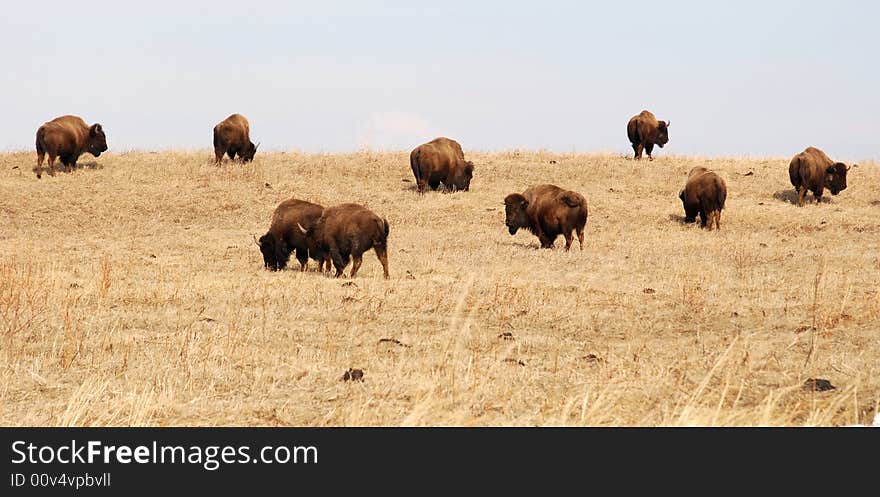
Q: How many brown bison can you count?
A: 9